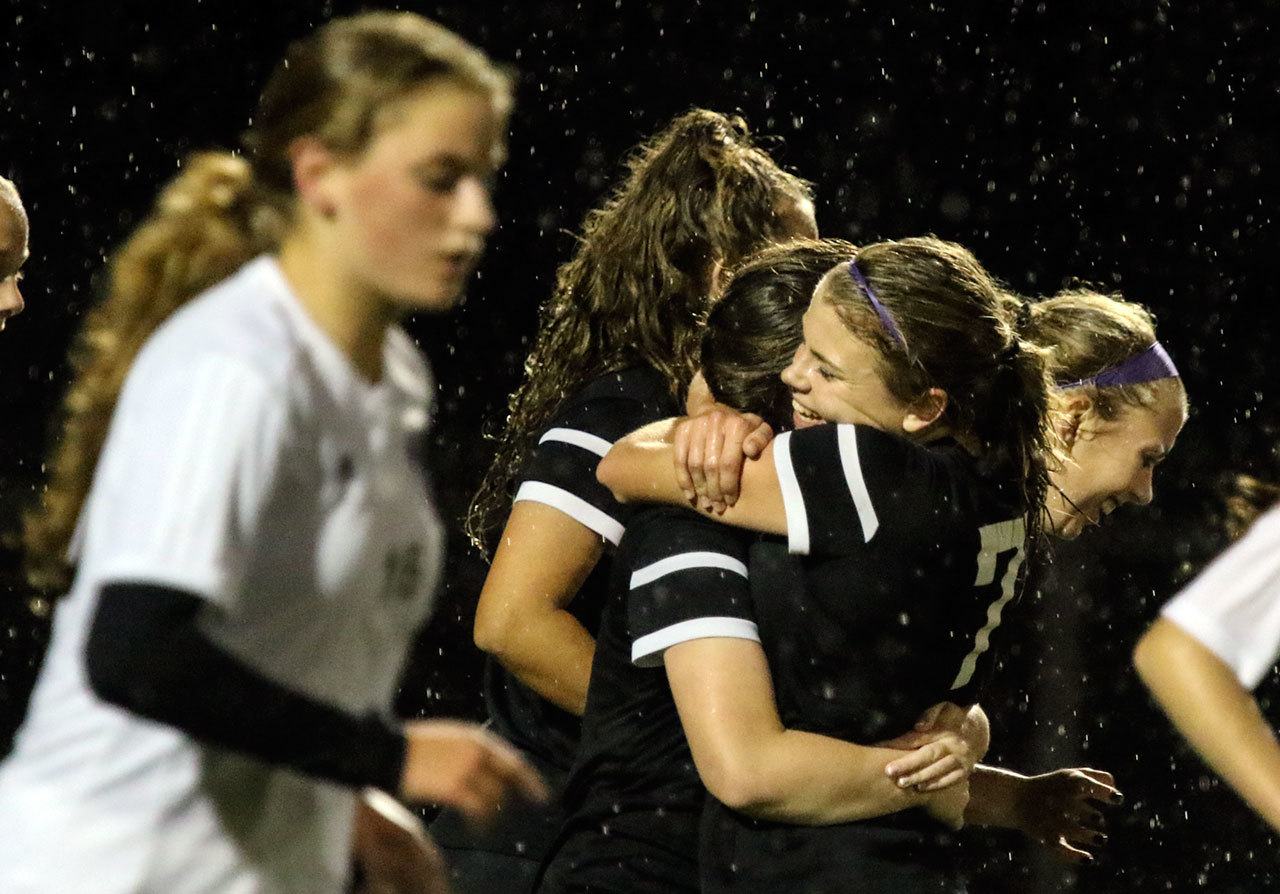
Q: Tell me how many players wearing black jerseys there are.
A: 4